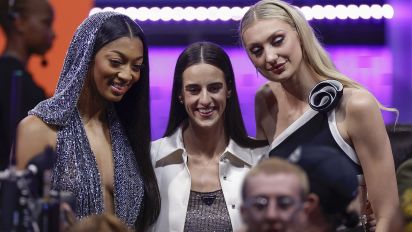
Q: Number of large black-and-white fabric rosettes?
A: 1